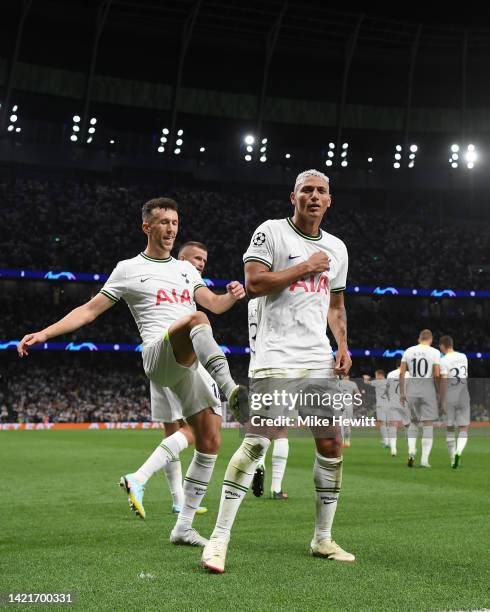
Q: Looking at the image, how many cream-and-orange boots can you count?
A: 2